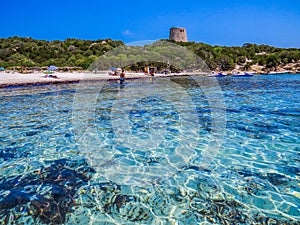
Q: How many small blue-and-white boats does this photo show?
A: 2